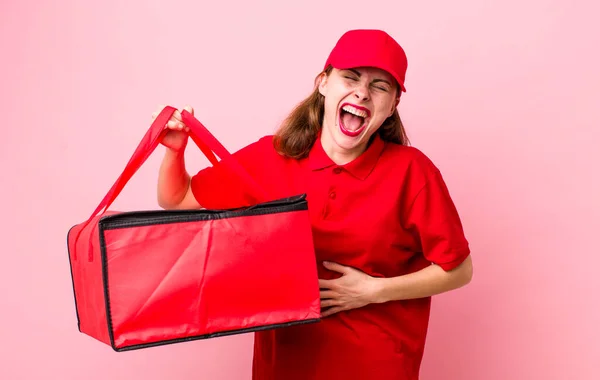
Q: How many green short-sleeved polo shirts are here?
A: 0